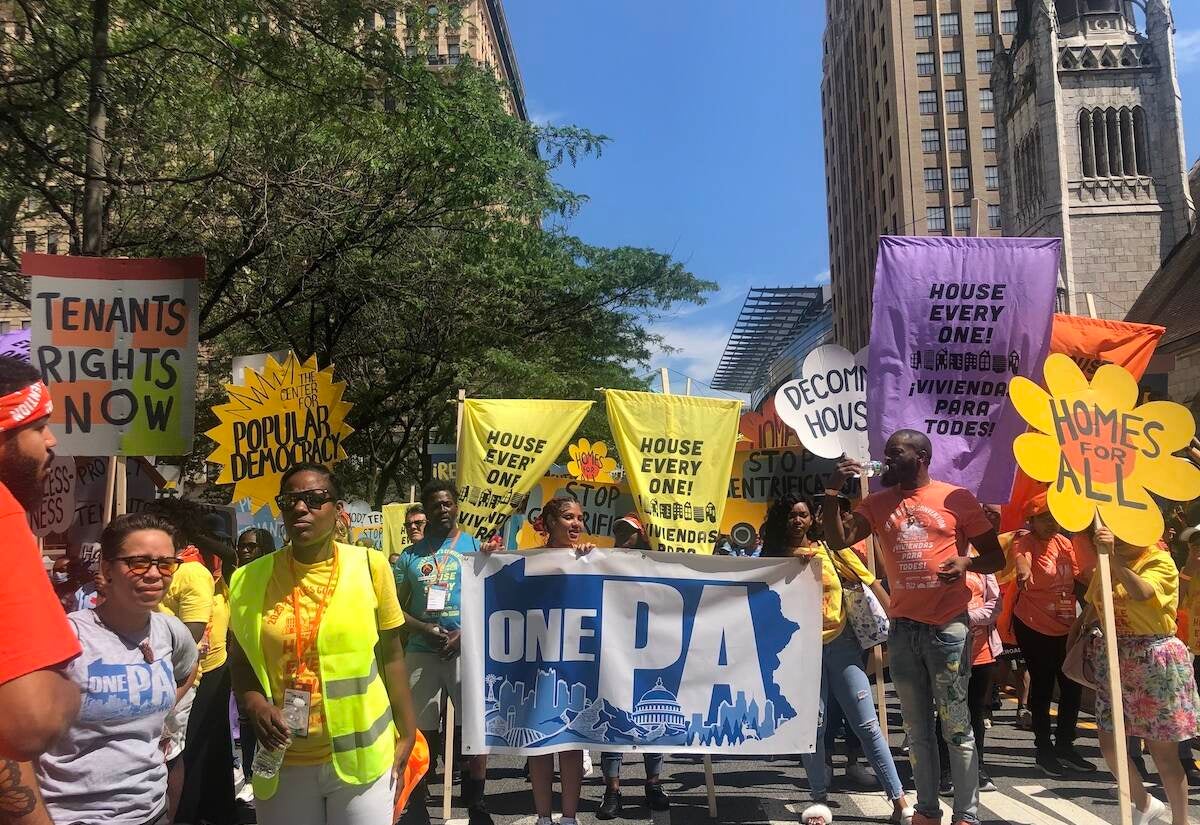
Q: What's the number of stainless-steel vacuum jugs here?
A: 0